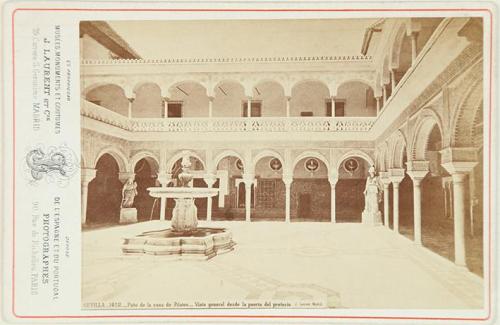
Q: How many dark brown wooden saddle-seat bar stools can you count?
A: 0